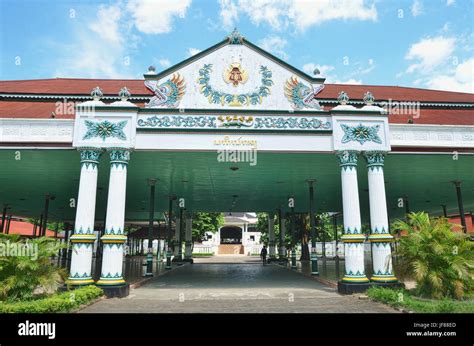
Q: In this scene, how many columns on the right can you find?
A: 2